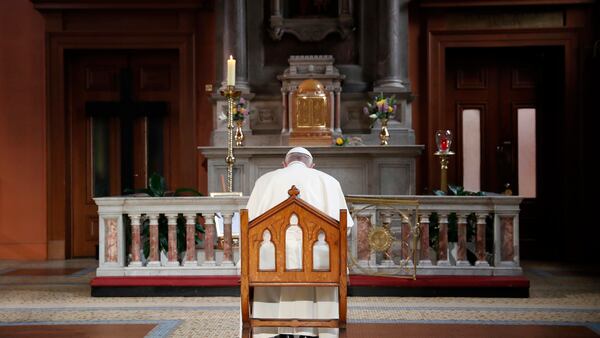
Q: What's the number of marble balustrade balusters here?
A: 12